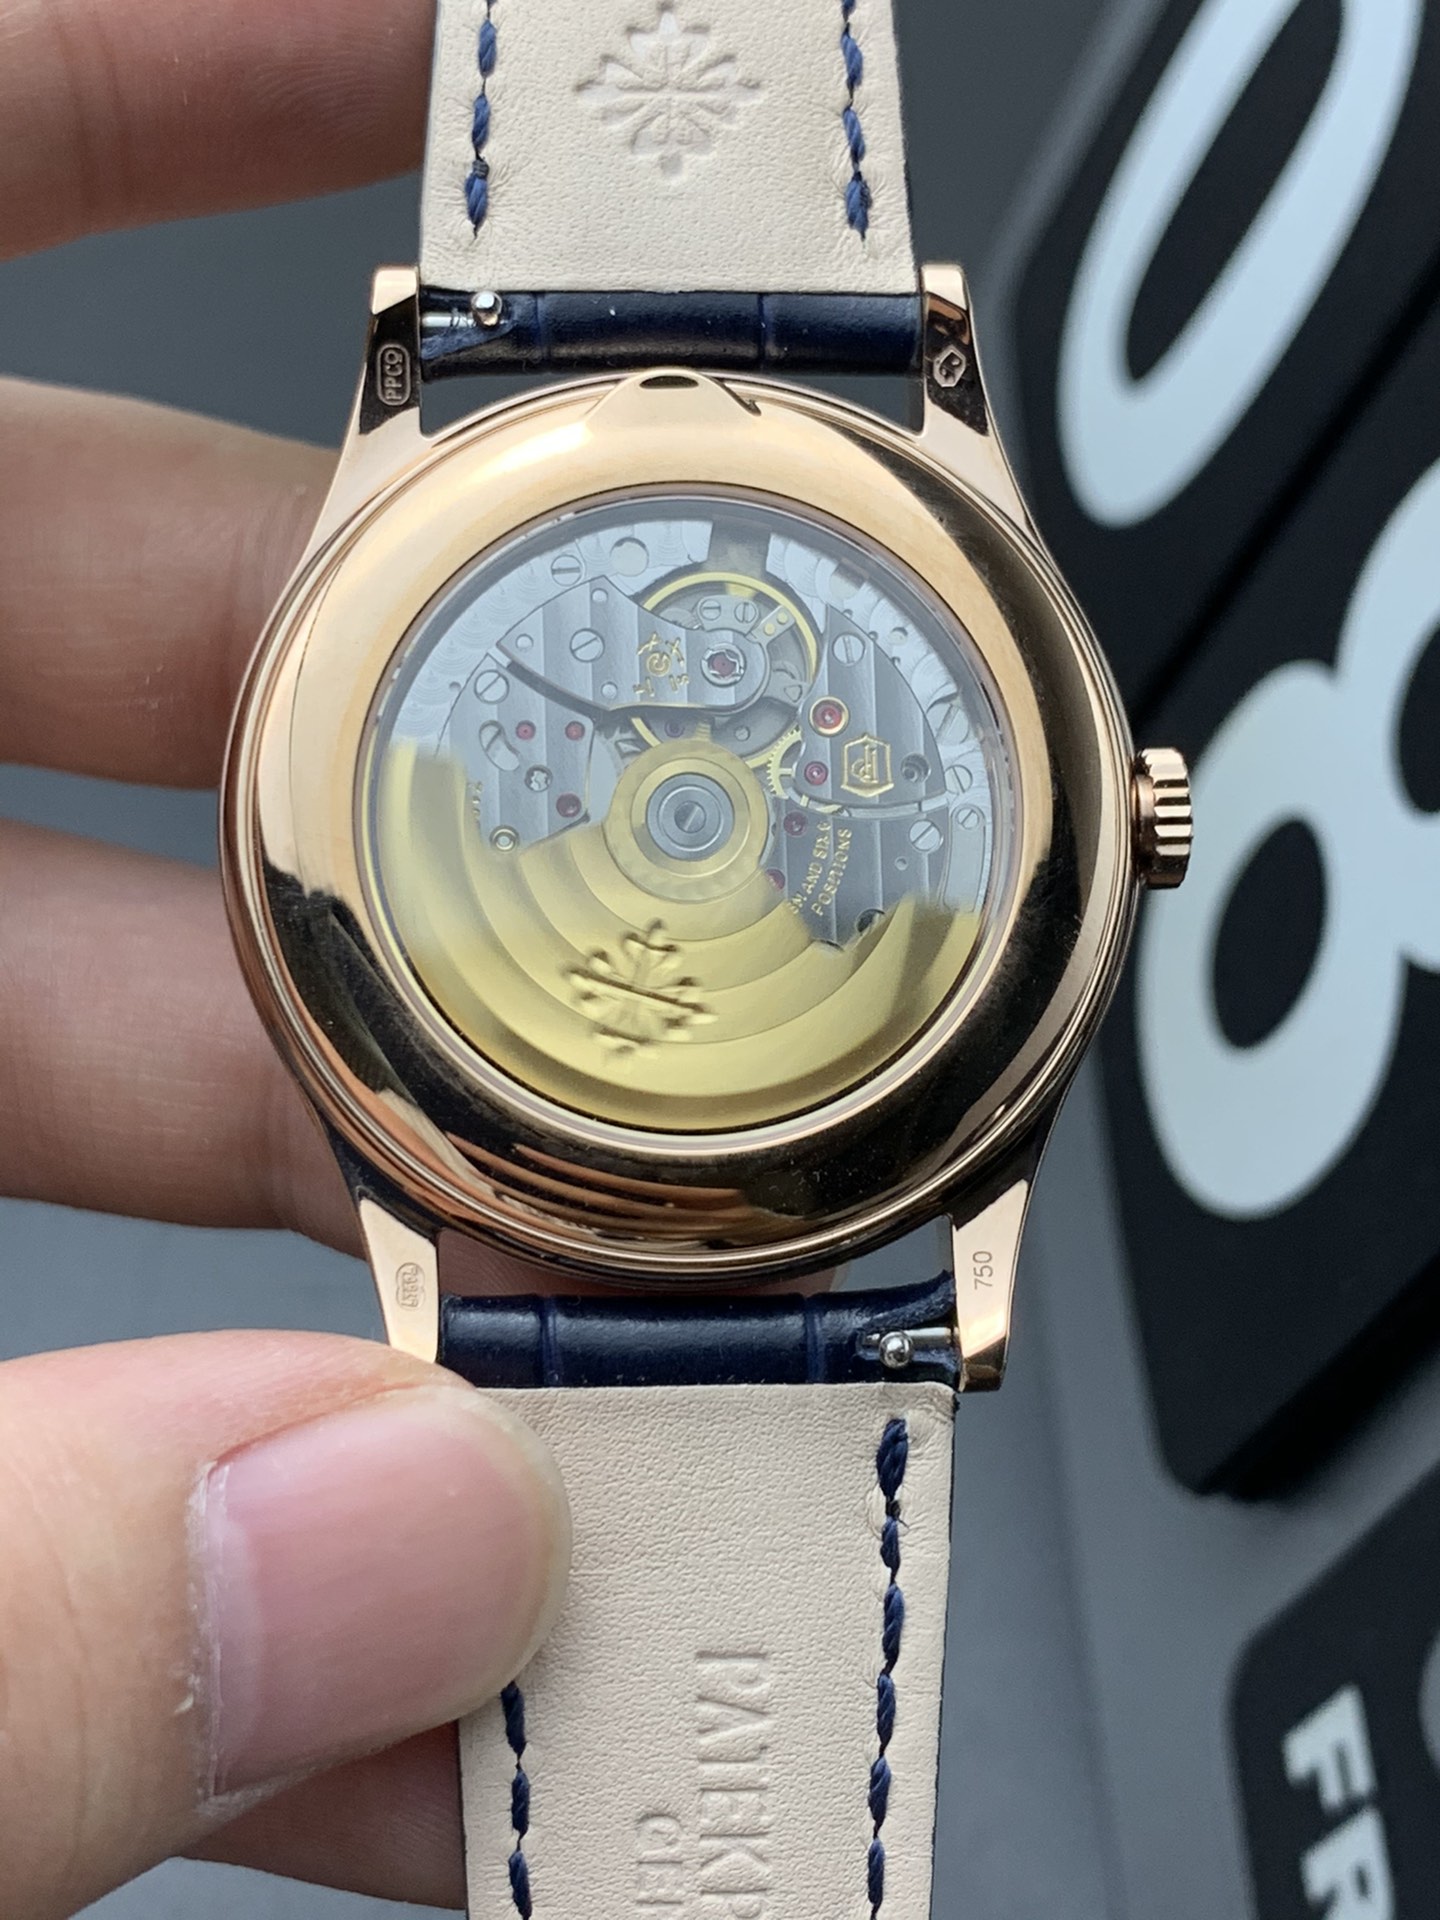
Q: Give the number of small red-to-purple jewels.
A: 9